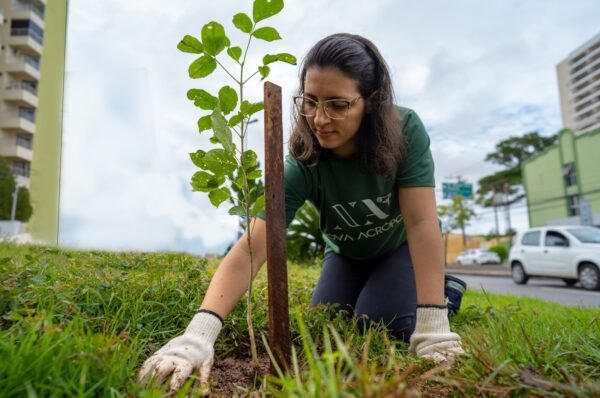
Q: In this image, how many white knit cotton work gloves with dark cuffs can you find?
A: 2